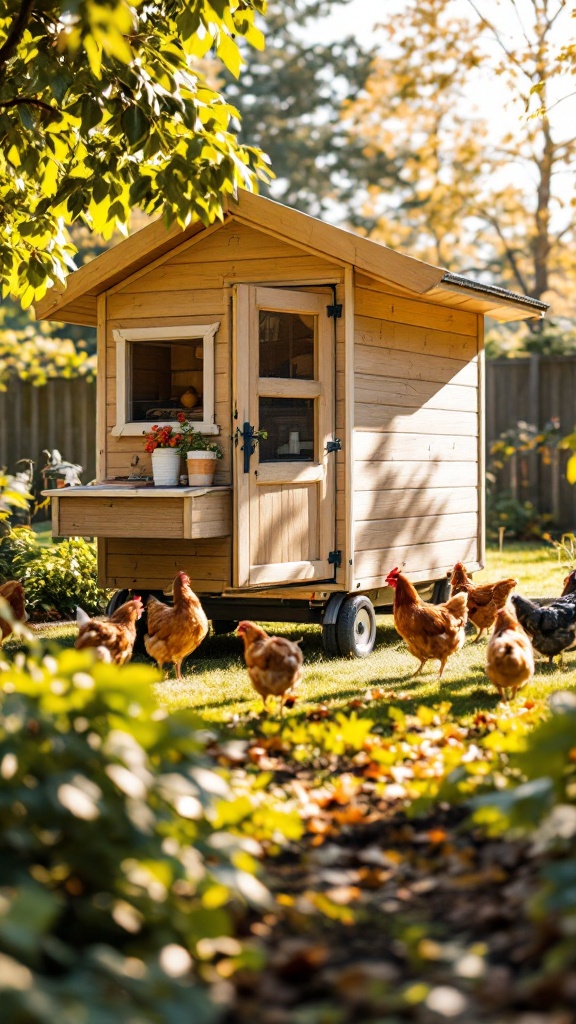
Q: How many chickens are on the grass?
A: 8